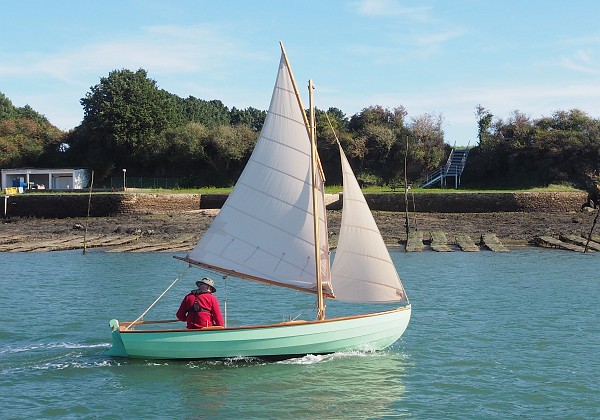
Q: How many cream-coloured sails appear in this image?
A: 2